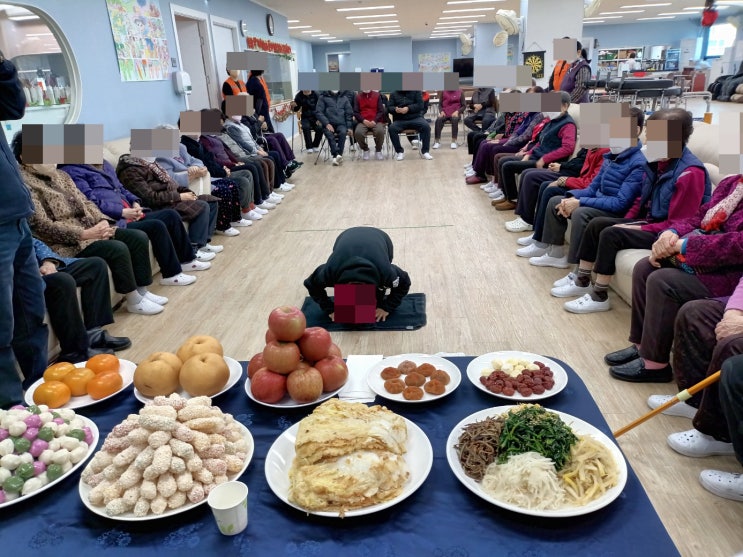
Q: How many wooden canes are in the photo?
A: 1